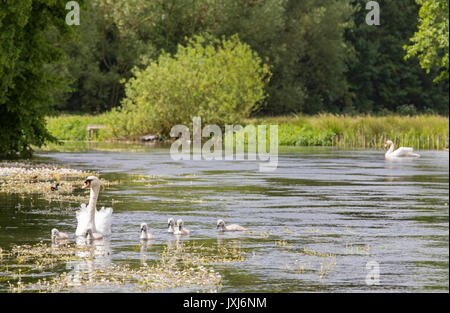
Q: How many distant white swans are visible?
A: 1